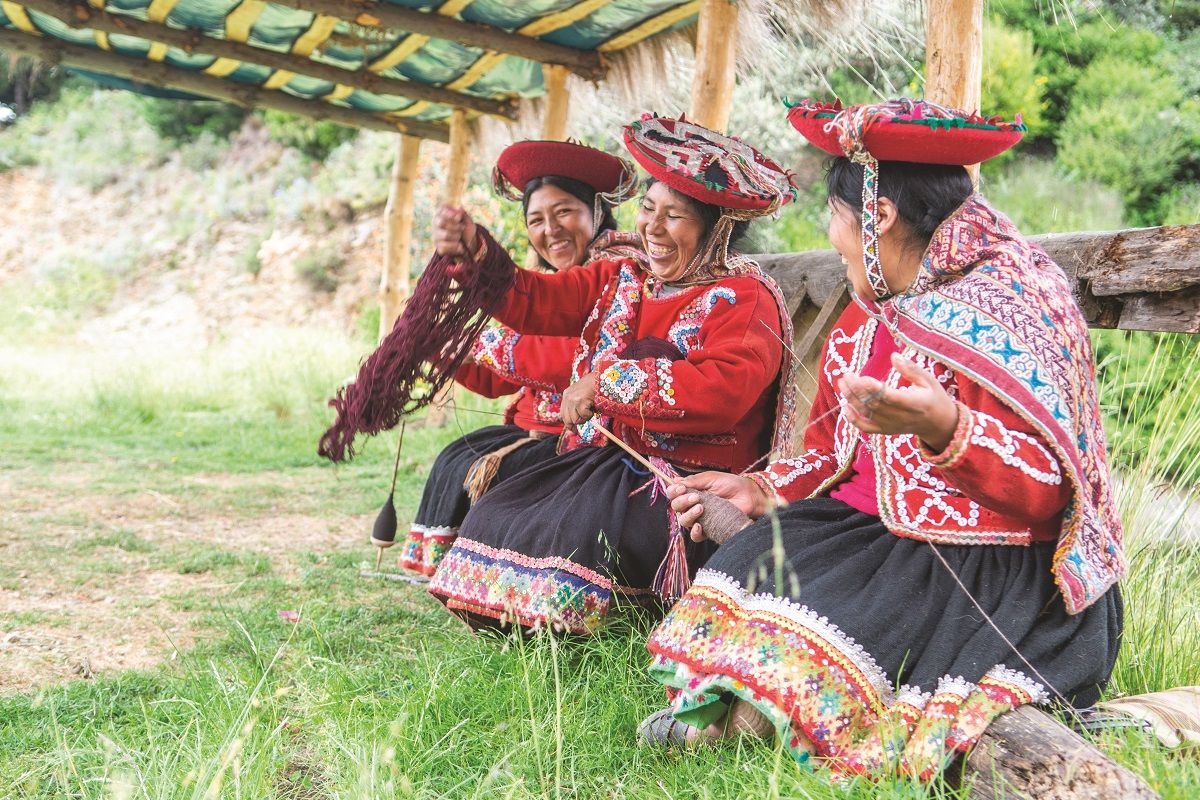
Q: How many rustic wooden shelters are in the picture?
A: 1